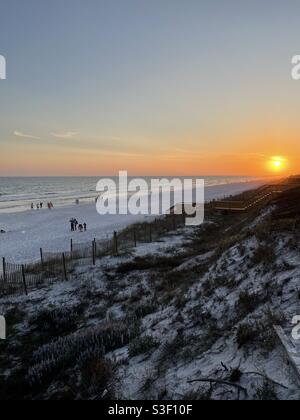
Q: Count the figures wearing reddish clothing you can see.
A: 2